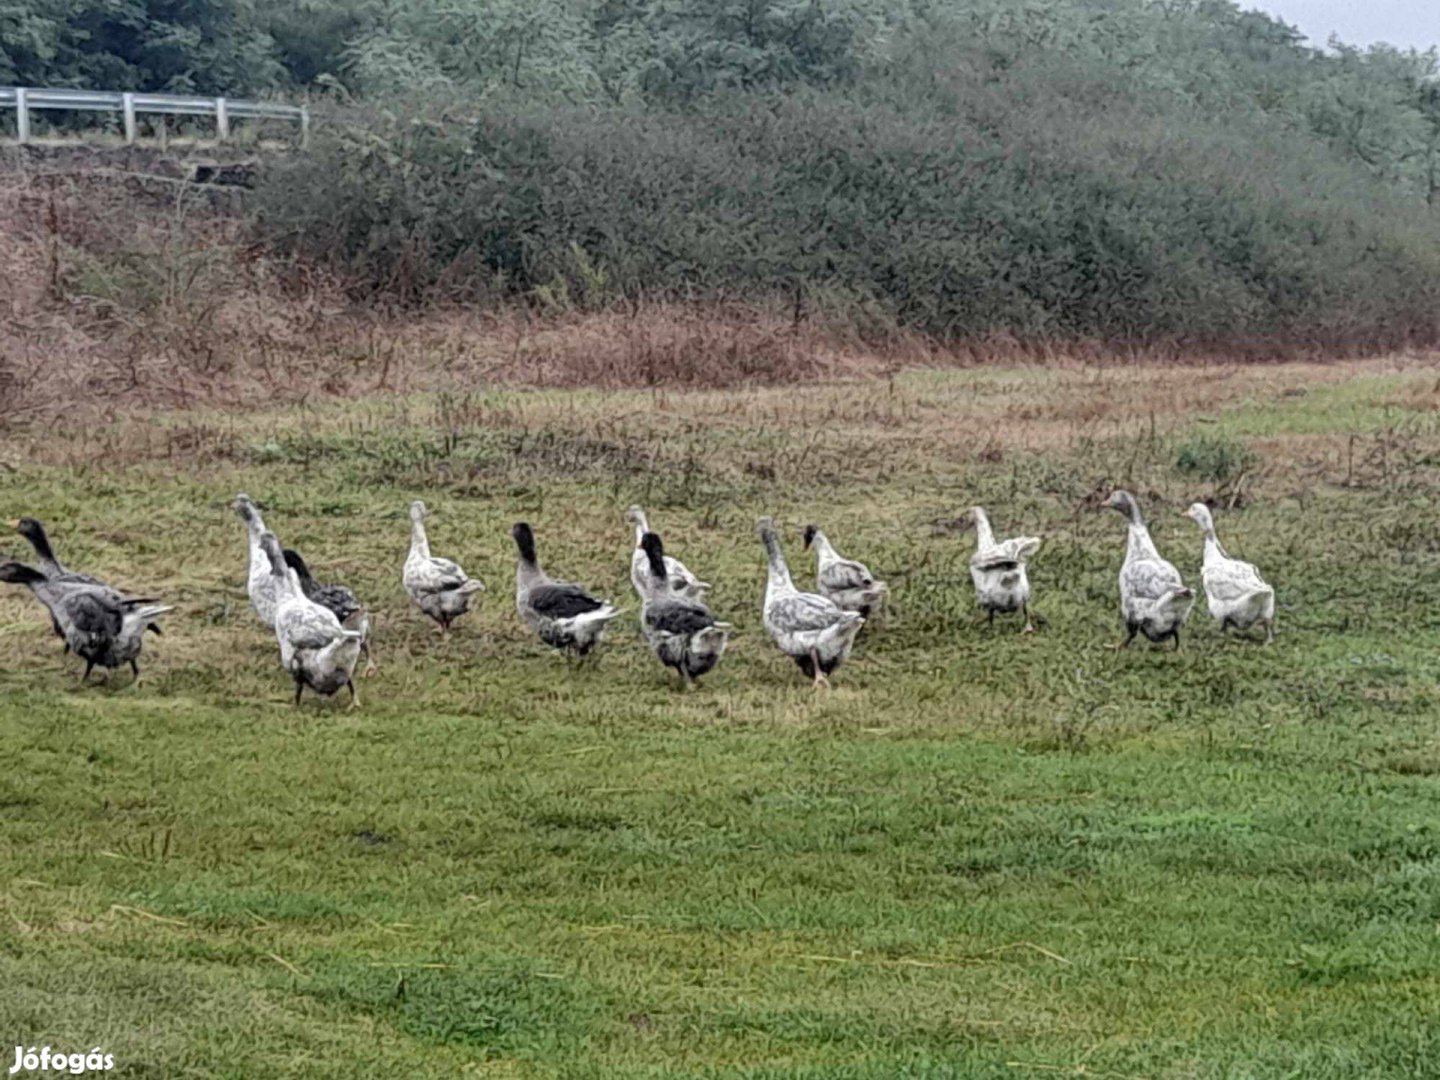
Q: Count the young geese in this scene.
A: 14